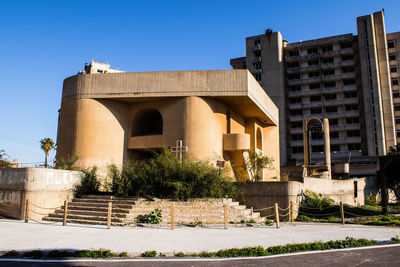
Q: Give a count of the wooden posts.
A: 8